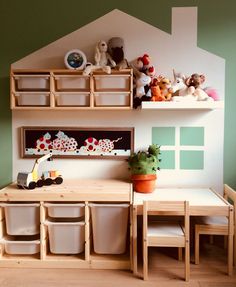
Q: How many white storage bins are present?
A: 11